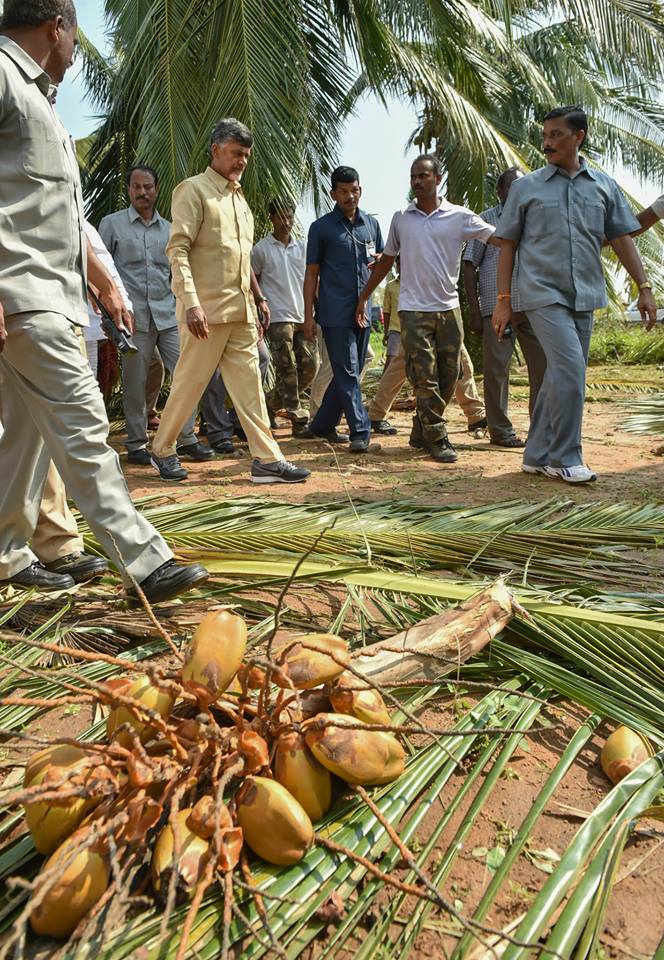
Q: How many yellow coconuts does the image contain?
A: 11